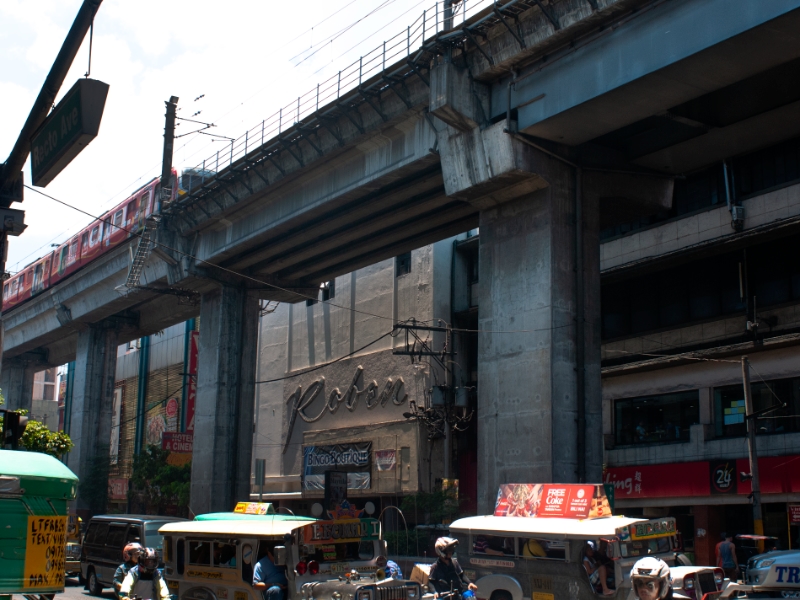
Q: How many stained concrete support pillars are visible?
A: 4